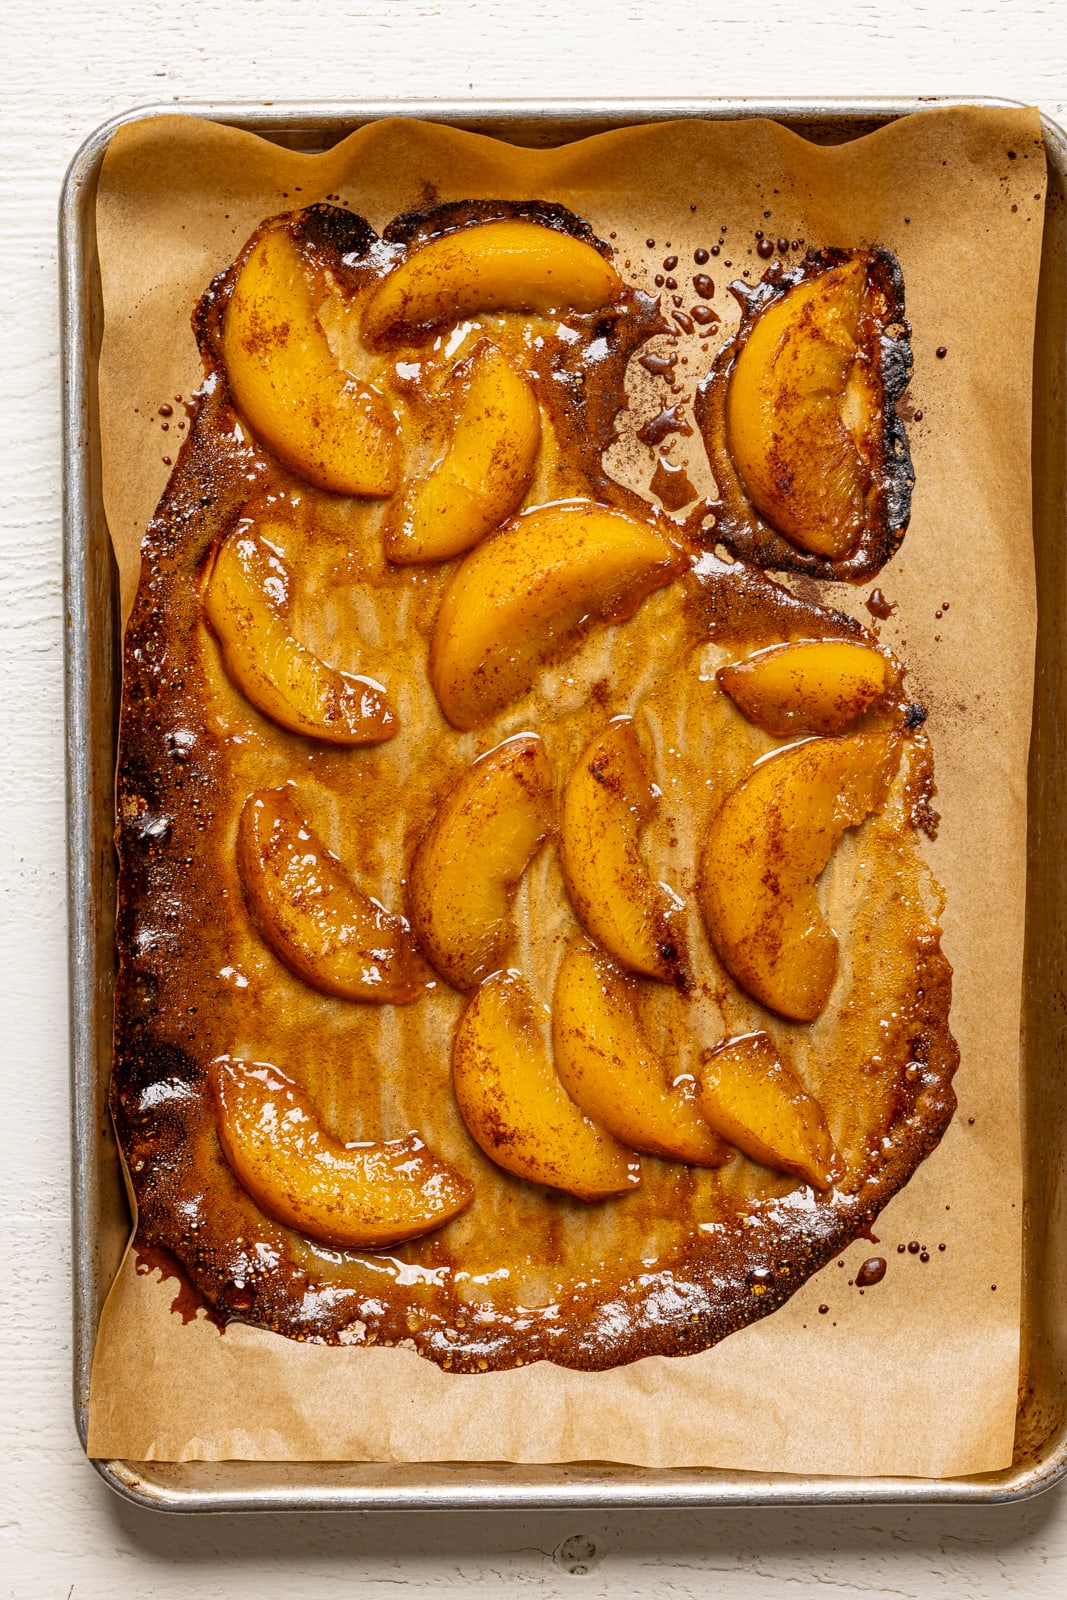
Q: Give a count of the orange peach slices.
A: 15